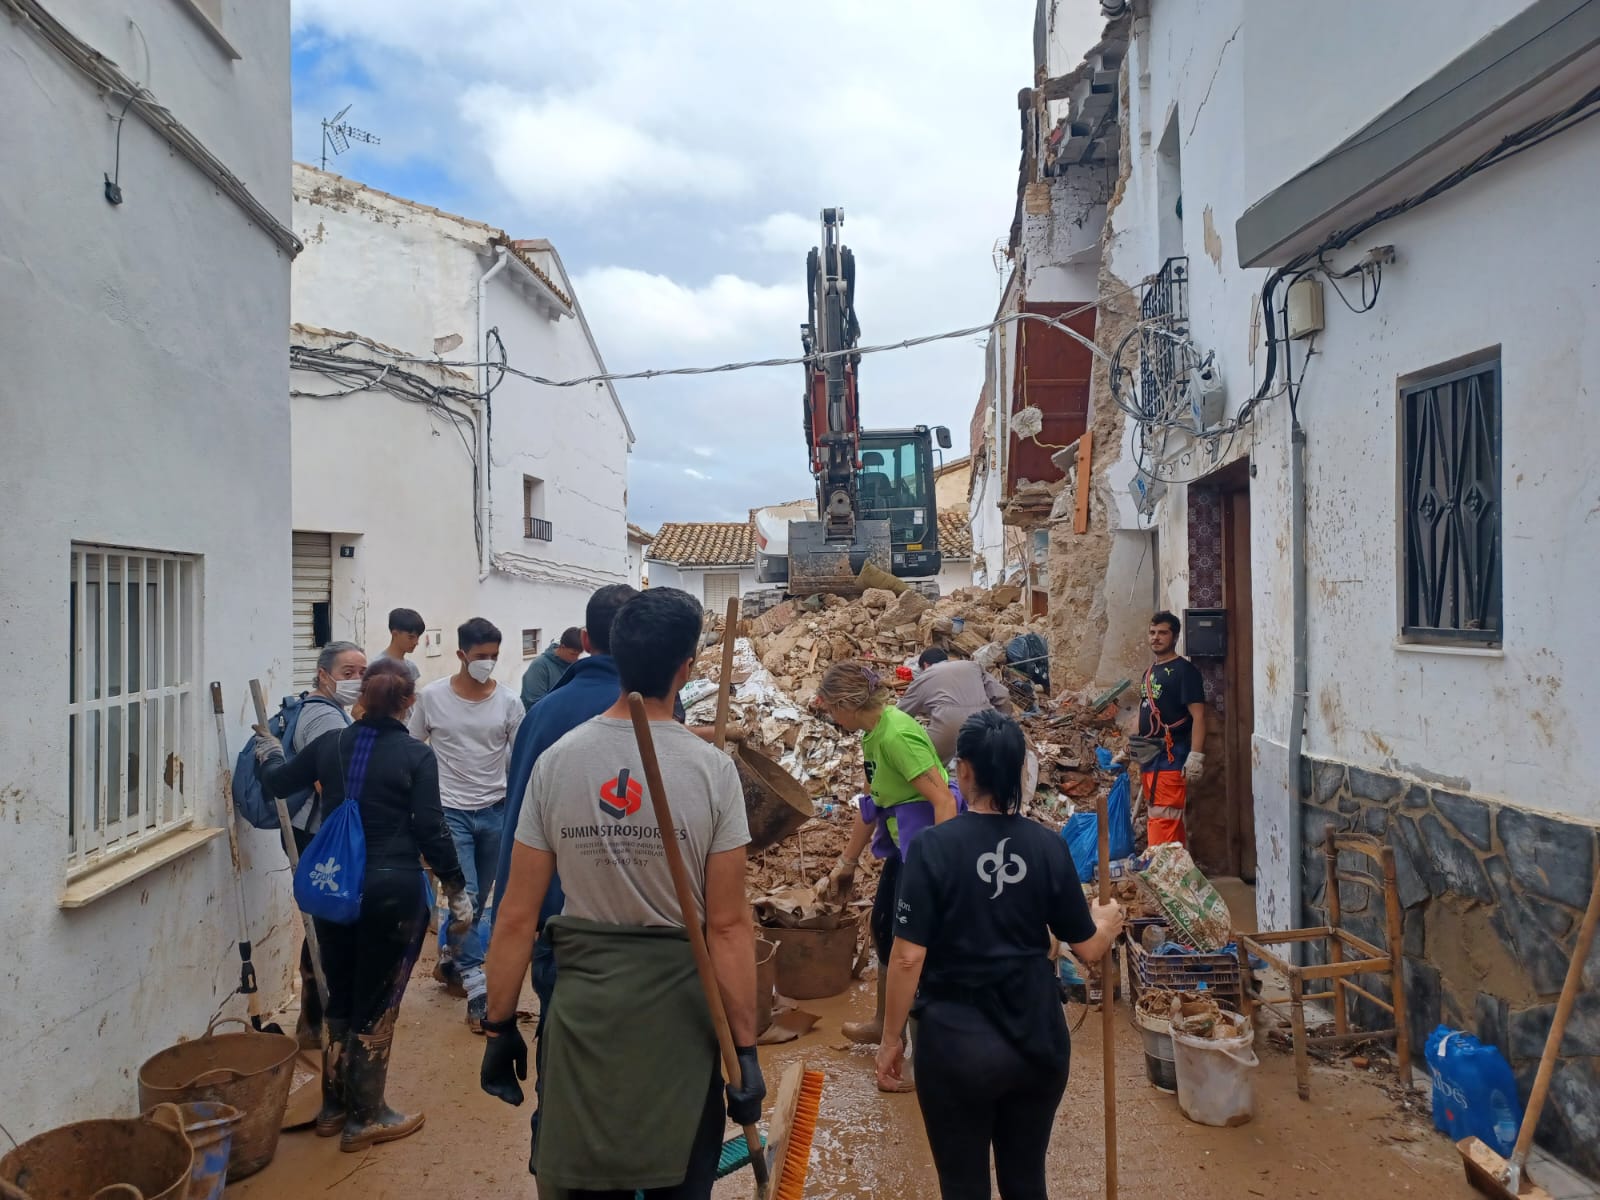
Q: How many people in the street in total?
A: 11